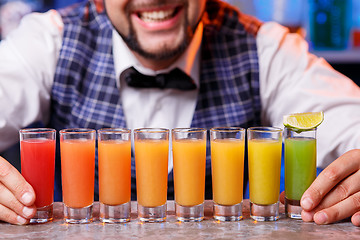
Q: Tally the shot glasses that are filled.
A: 8